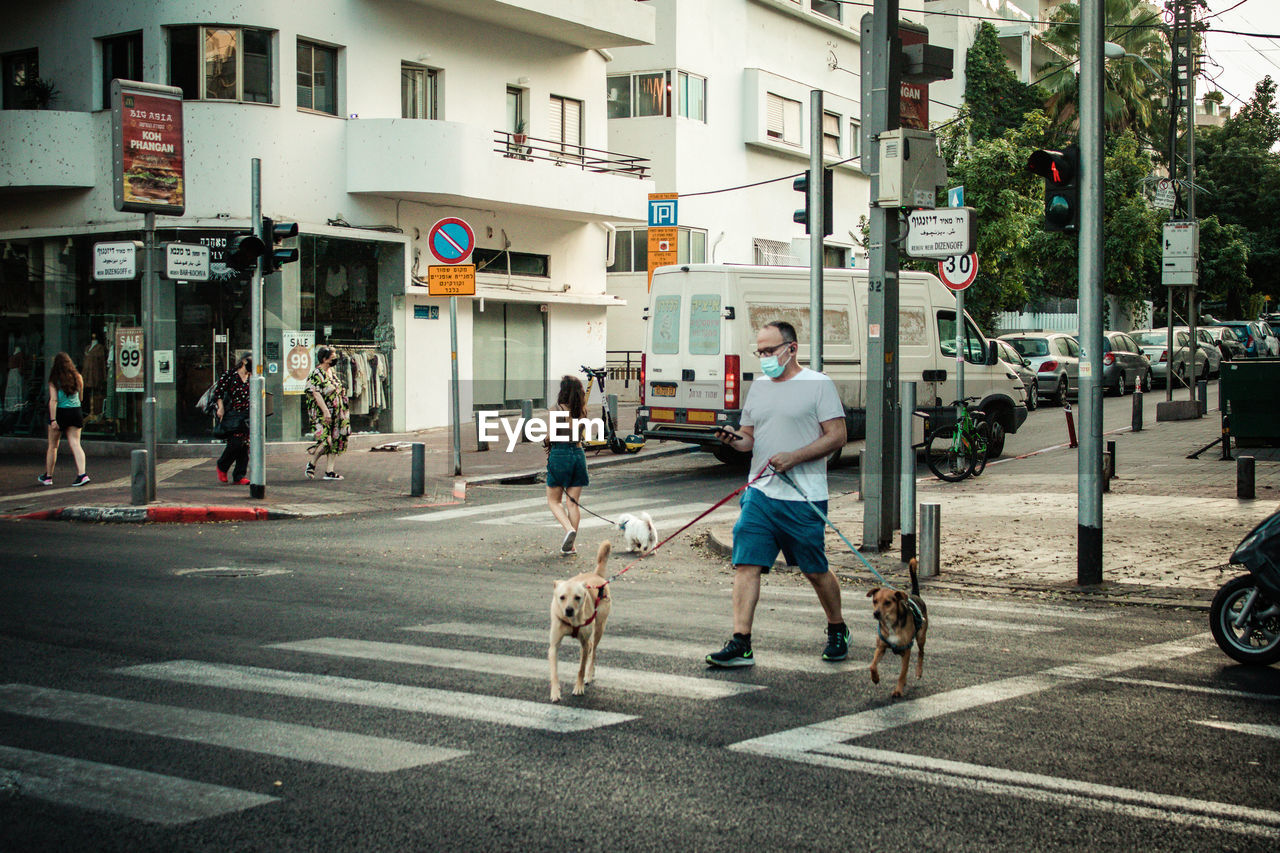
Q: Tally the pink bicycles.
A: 0